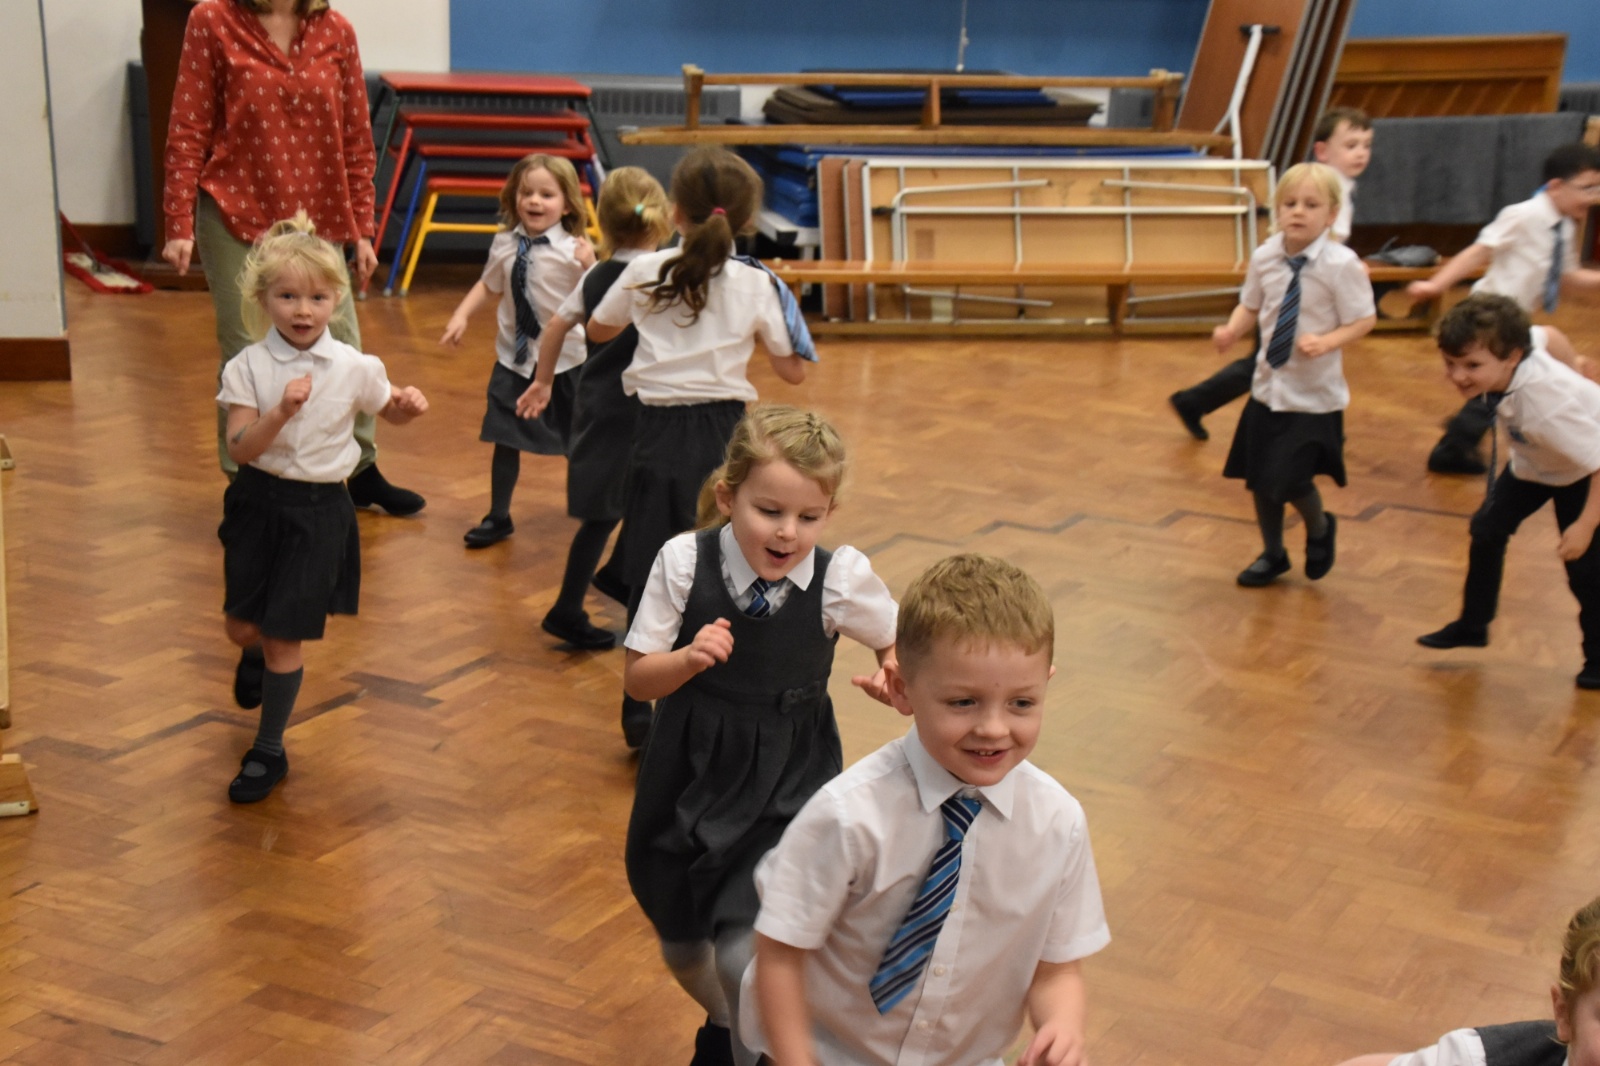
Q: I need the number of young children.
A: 11